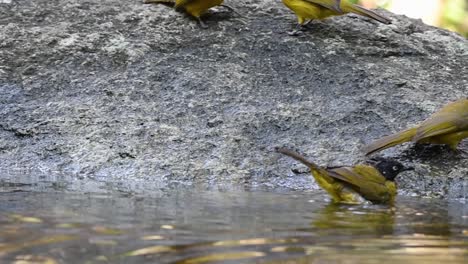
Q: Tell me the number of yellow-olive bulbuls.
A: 4